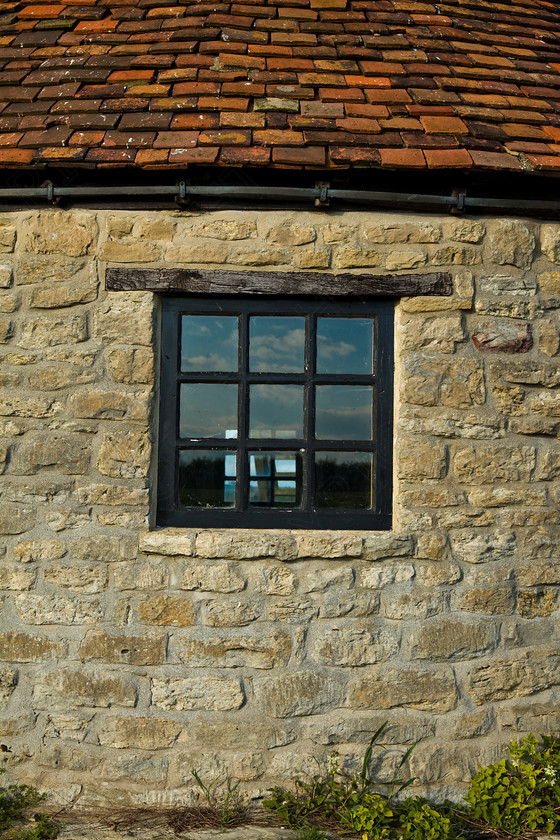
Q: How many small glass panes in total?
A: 9